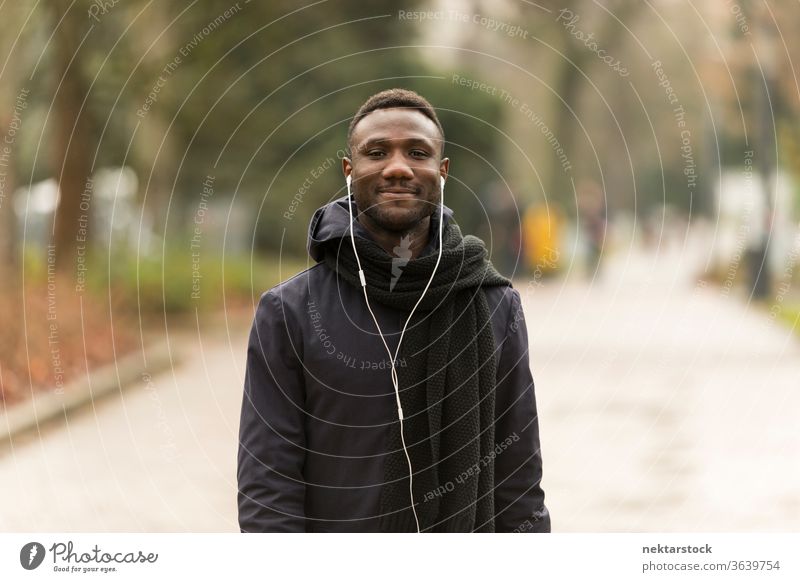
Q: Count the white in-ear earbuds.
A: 2